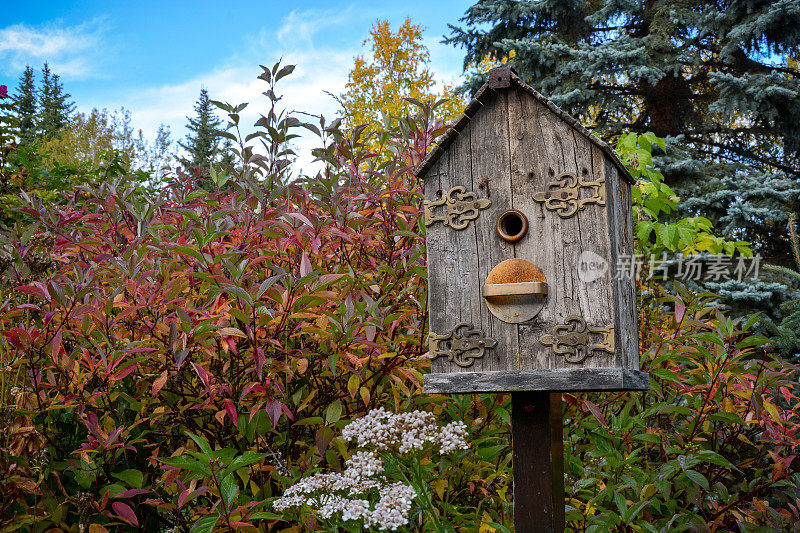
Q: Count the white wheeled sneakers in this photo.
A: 0